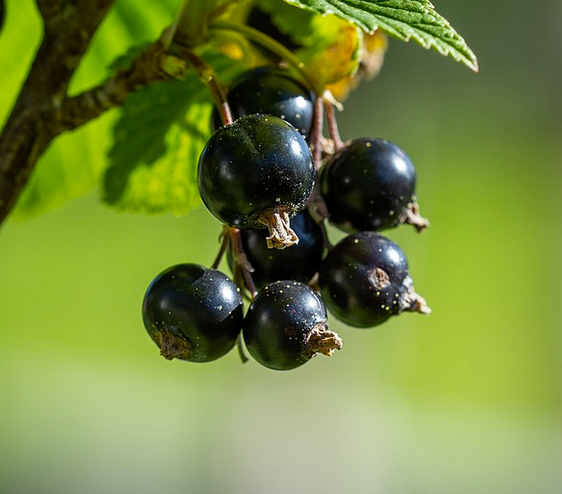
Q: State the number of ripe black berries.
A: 7